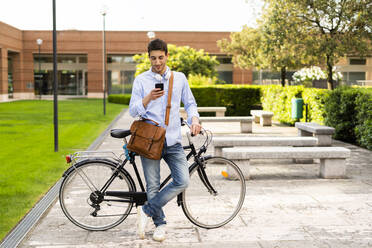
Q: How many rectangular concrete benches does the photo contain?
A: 6